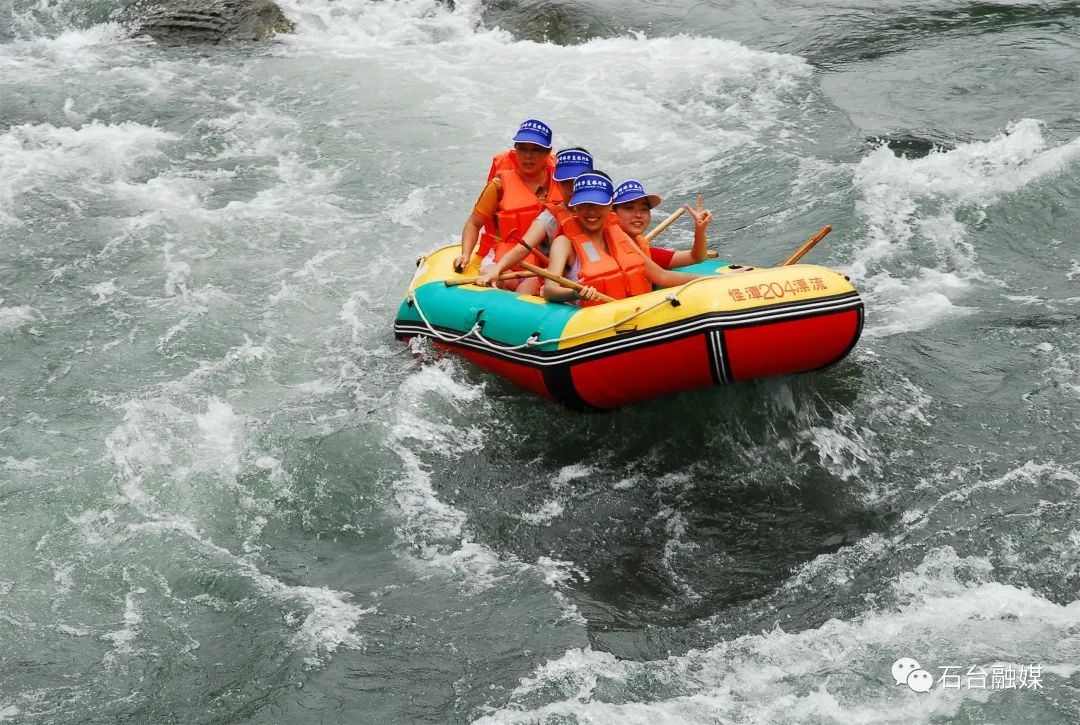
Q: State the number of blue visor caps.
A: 4